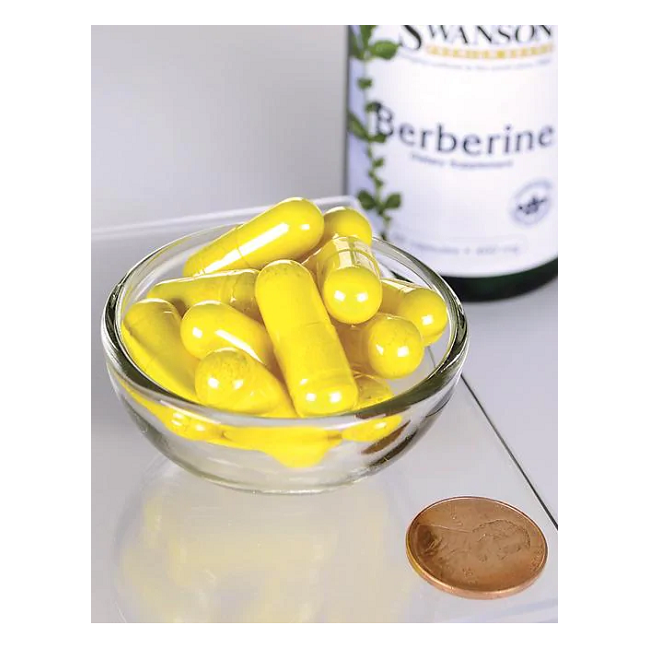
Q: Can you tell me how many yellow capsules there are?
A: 11